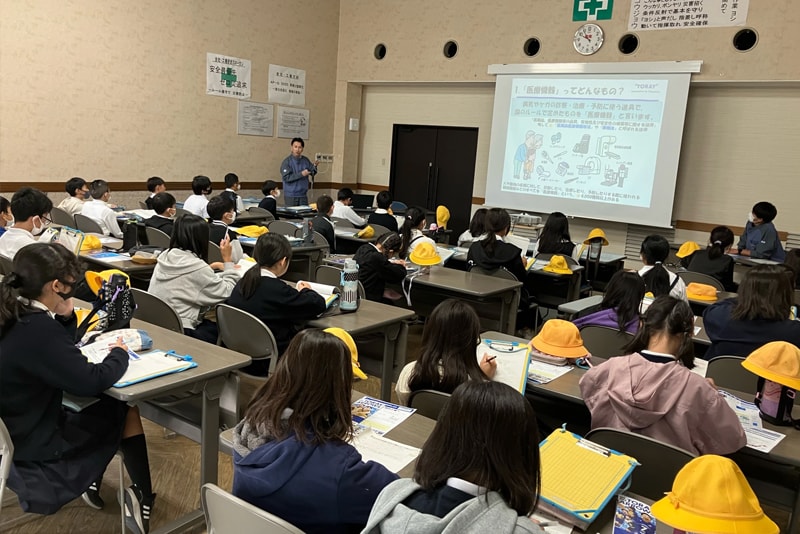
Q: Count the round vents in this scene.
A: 5